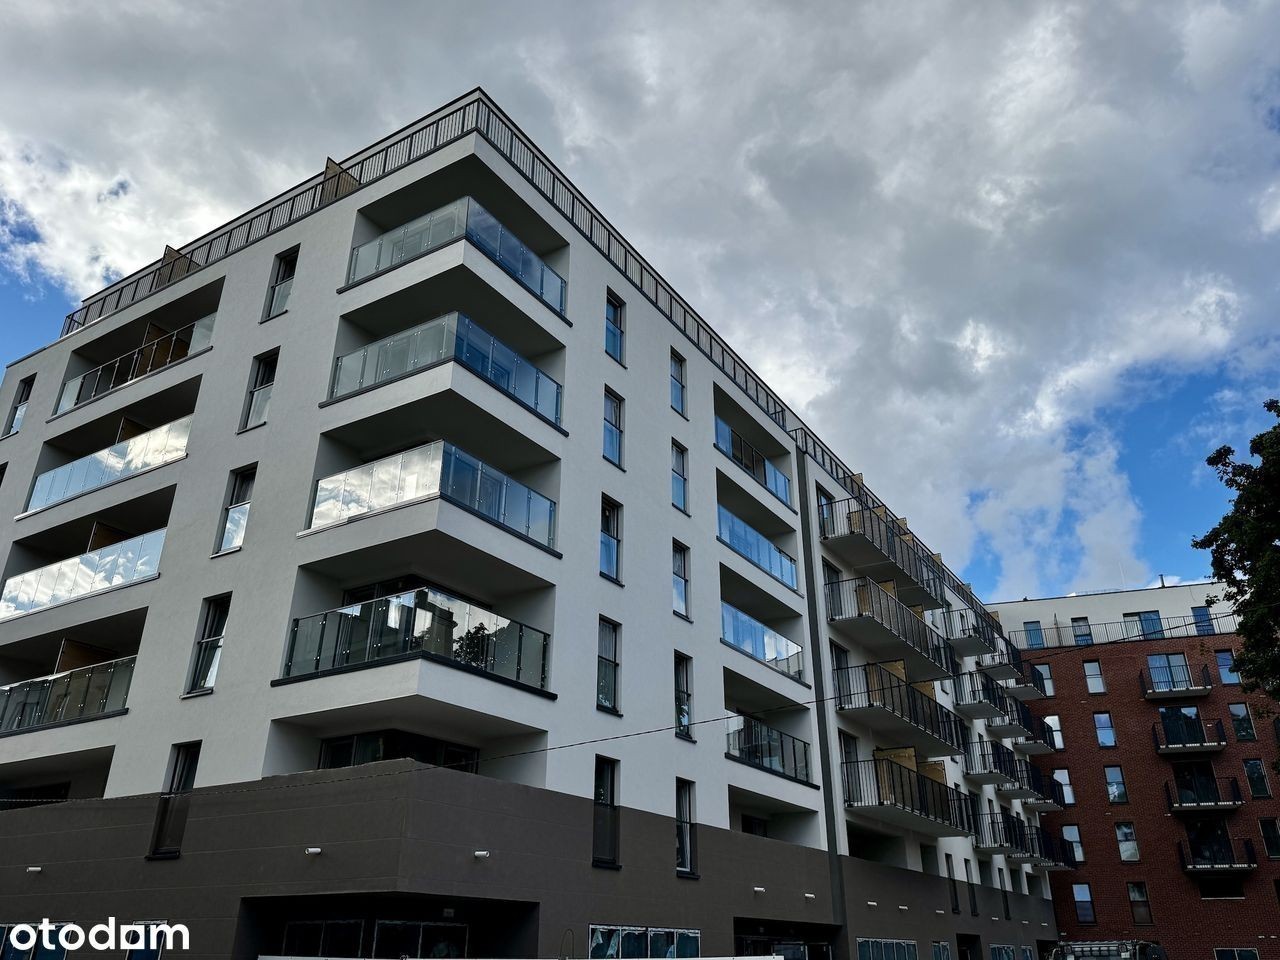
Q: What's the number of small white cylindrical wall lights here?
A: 11